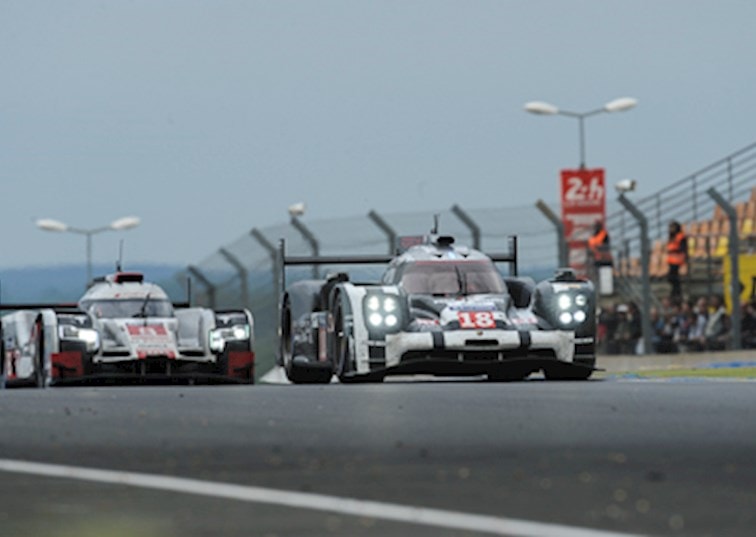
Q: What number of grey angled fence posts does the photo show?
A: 9